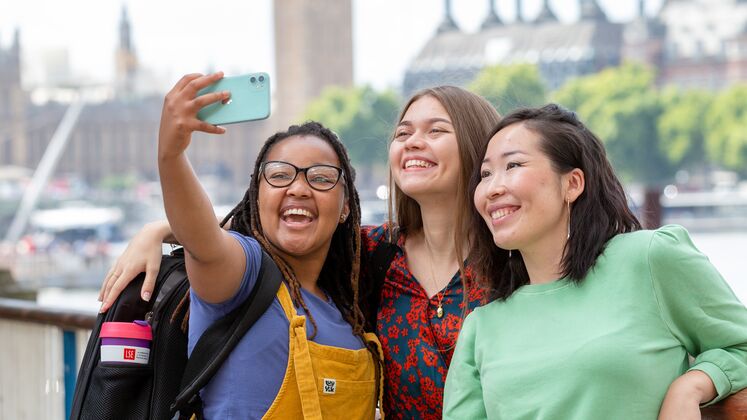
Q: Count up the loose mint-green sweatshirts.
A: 1